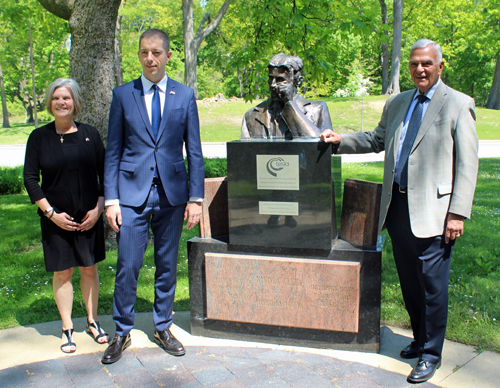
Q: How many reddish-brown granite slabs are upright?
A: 2